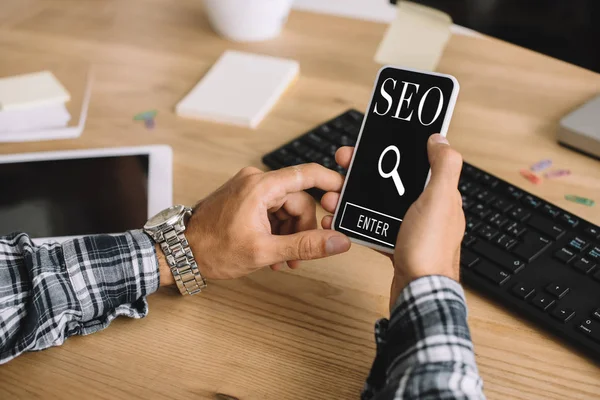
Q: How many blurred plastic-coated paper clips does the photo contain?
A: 6